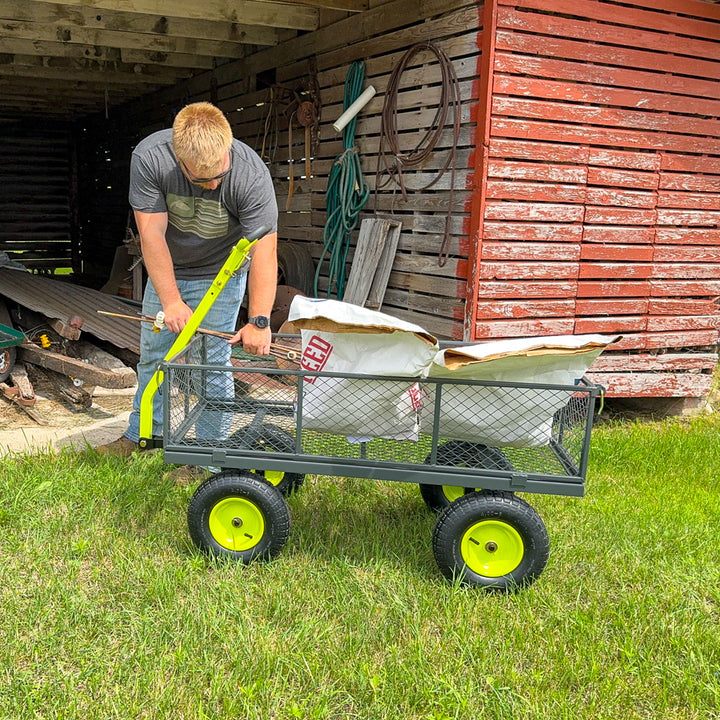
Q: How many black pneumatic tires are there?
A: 4